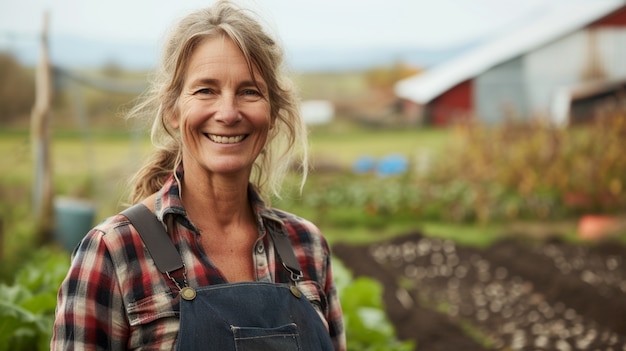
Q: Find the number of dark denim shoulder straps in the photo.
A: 2